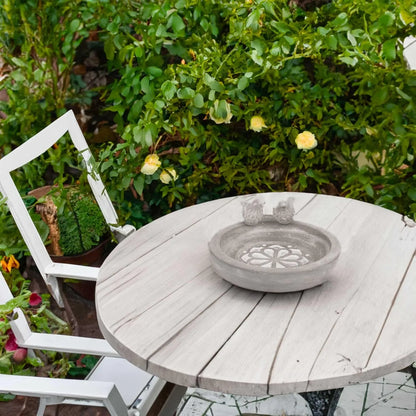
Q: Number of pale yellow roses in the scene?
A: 5